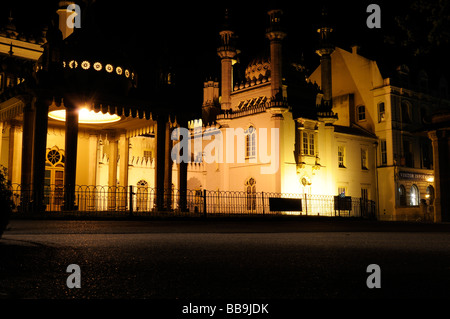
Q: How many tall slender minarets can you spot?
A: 3